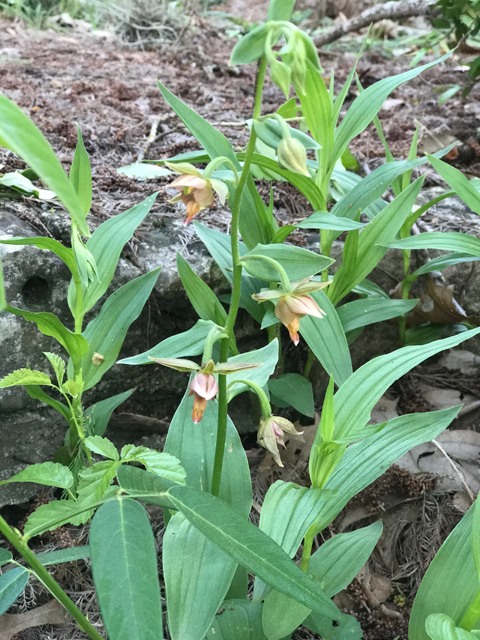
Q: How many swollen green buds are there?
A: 3